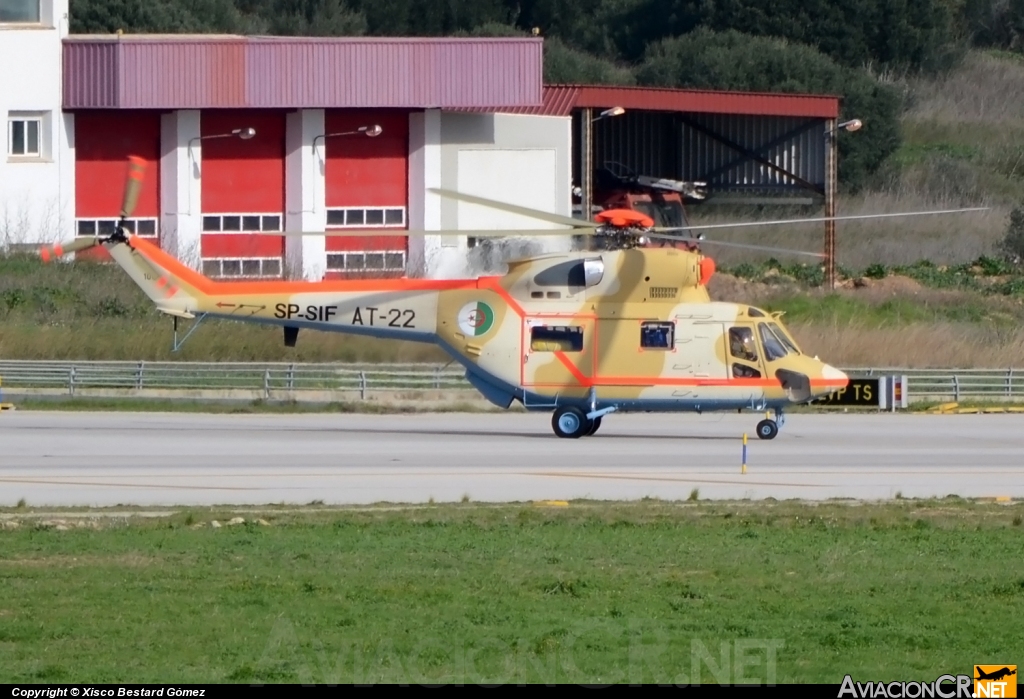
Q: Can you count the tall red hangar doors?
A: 3